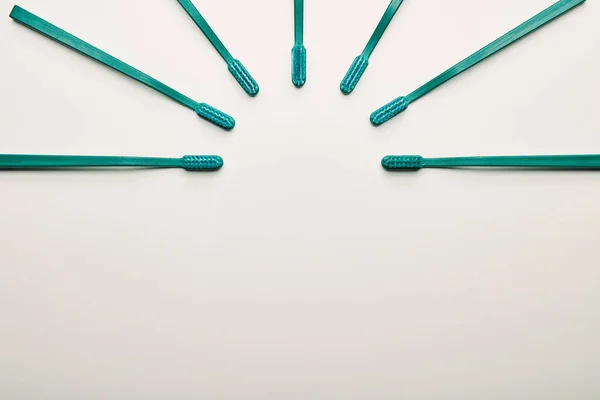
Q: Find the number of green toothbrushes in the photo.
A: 7